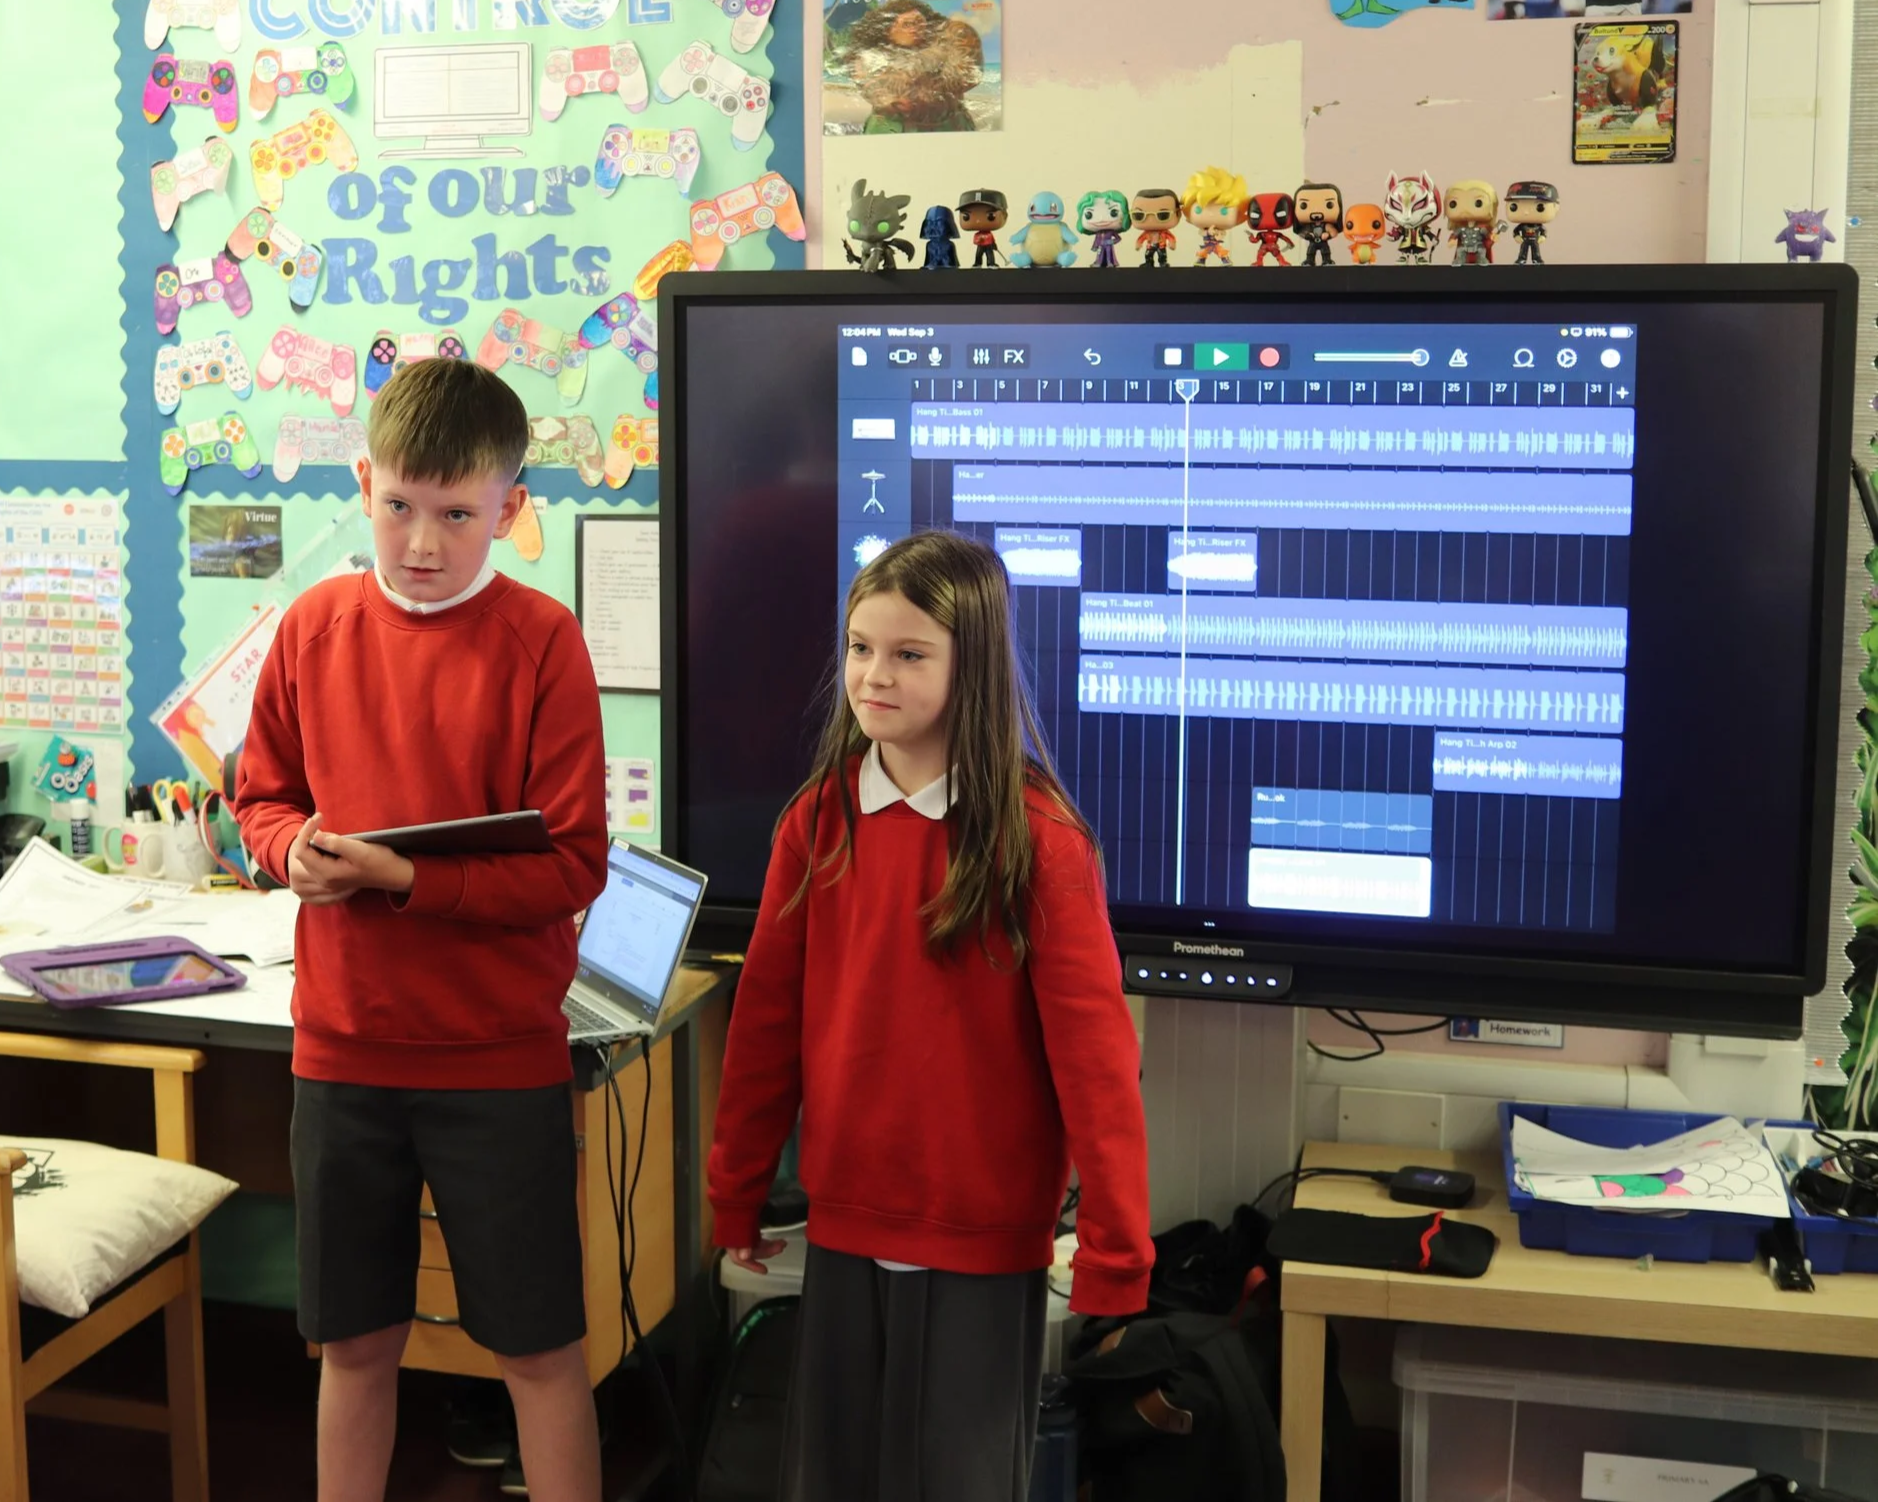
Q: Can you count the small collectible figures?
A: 14